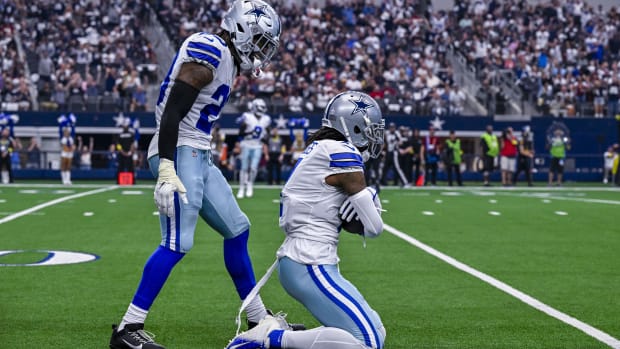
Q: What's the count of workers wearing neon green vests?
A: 3